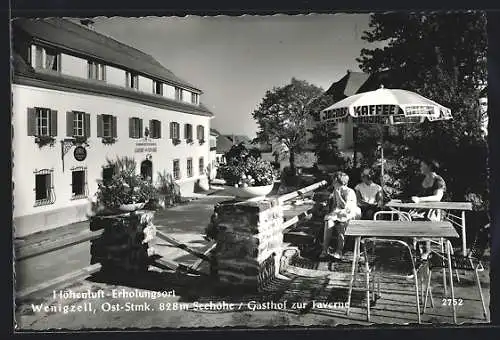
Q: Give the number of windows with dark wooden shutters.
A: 8